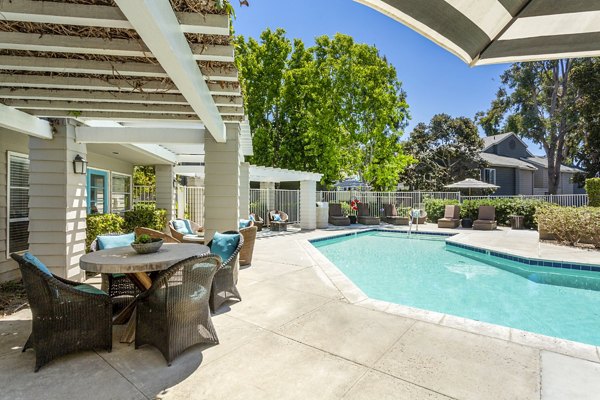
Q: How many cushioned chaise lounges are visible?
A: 5